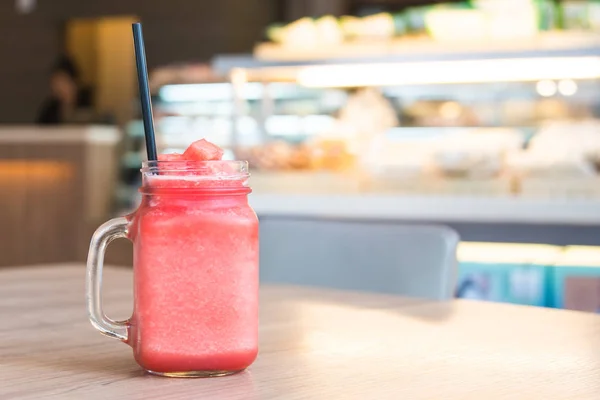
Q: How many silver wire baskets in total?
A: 0